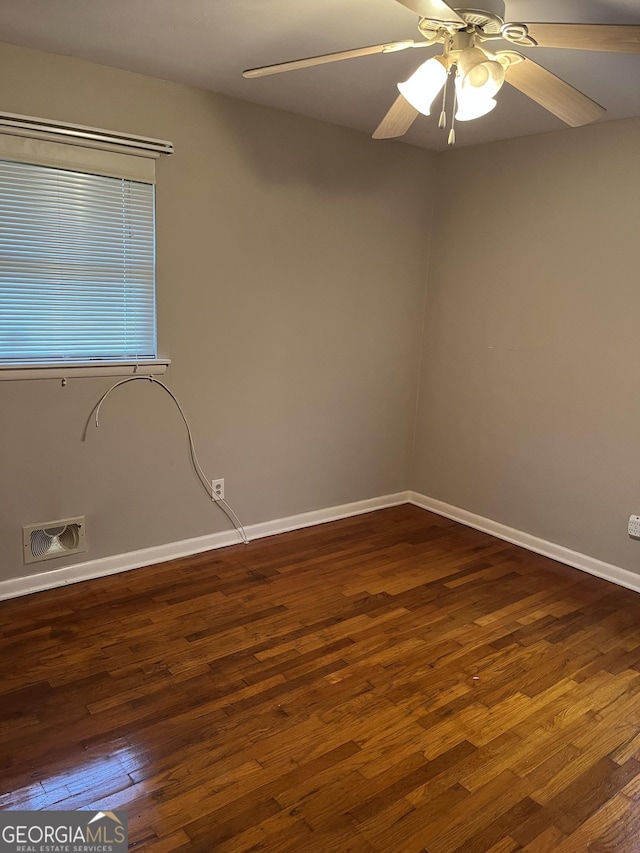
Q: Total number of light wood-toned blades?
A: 5